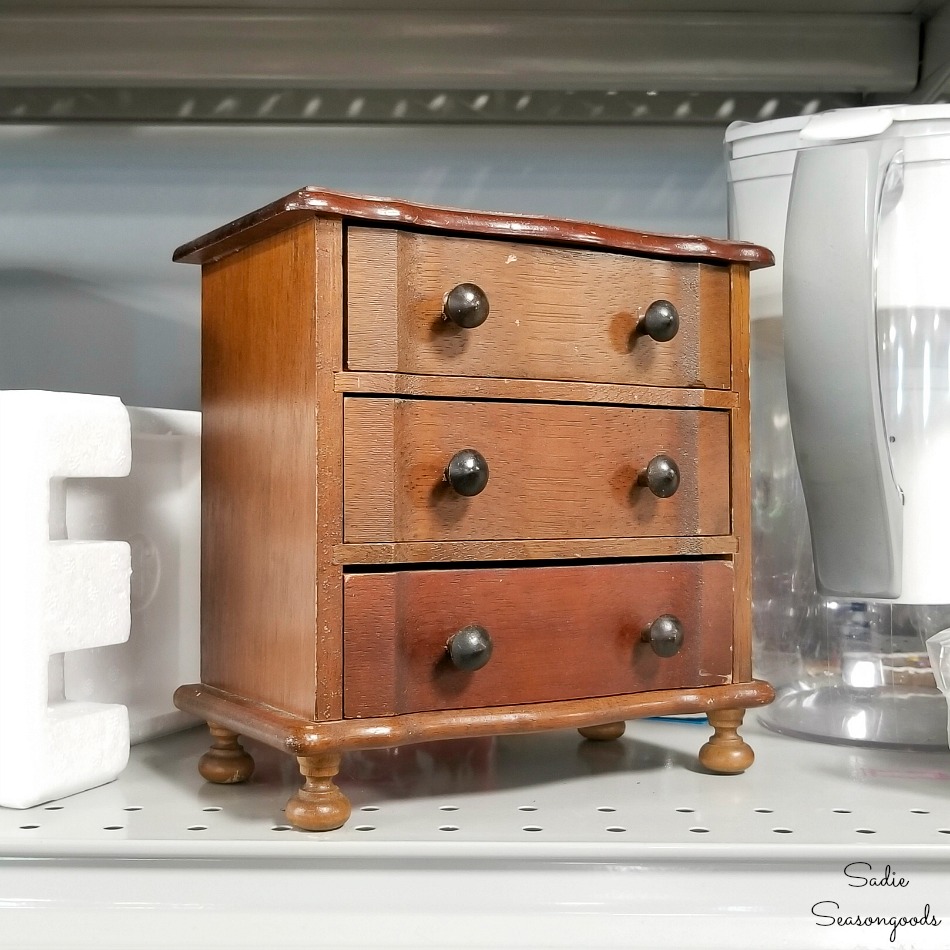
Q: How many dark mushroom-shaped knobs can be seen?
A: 6